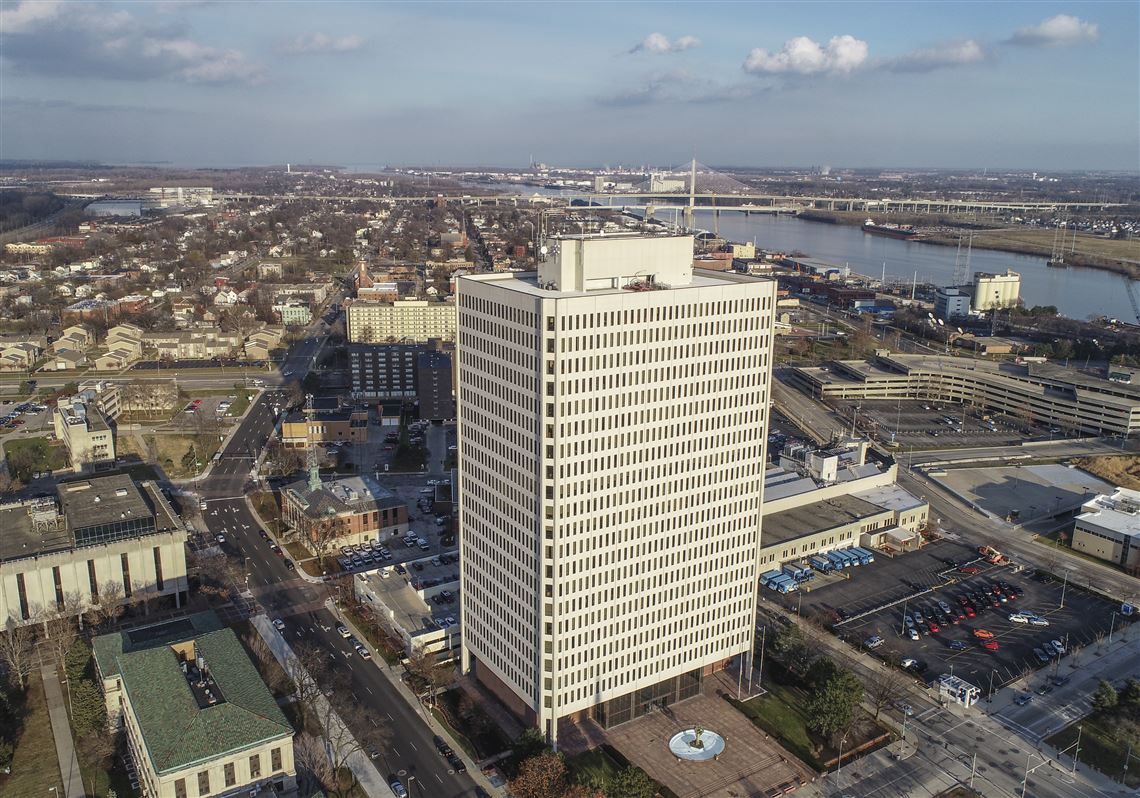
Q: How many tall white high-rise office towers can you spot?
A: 1